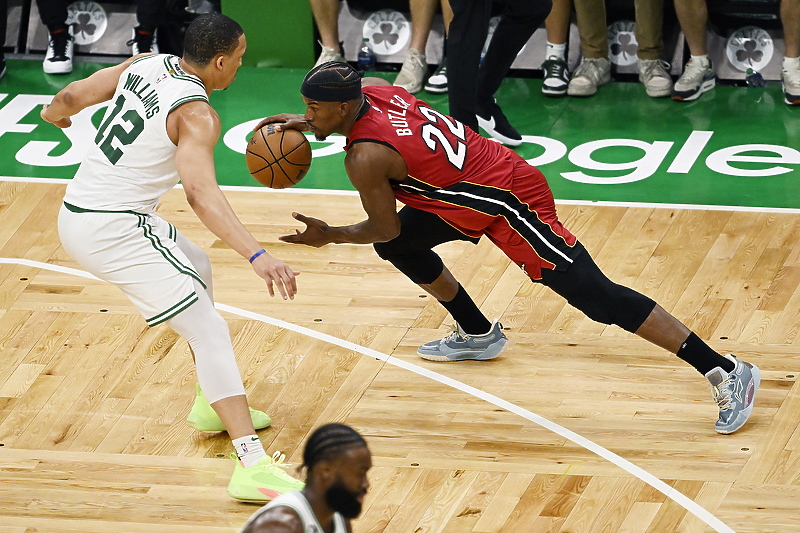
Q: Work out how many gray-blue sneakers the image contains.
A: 2